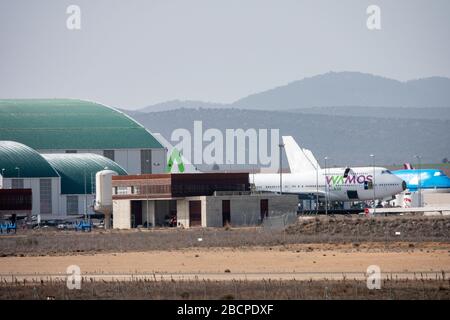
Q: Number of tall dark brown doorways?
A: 3